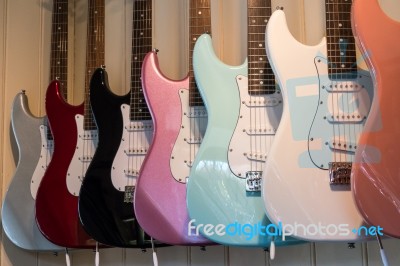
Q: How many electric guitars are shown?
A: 7